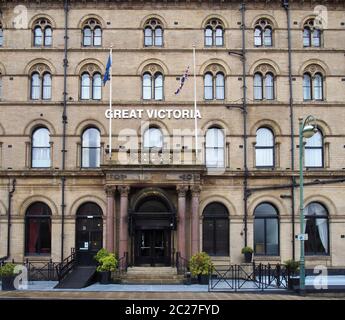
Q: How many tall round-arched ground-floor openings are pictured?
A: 6